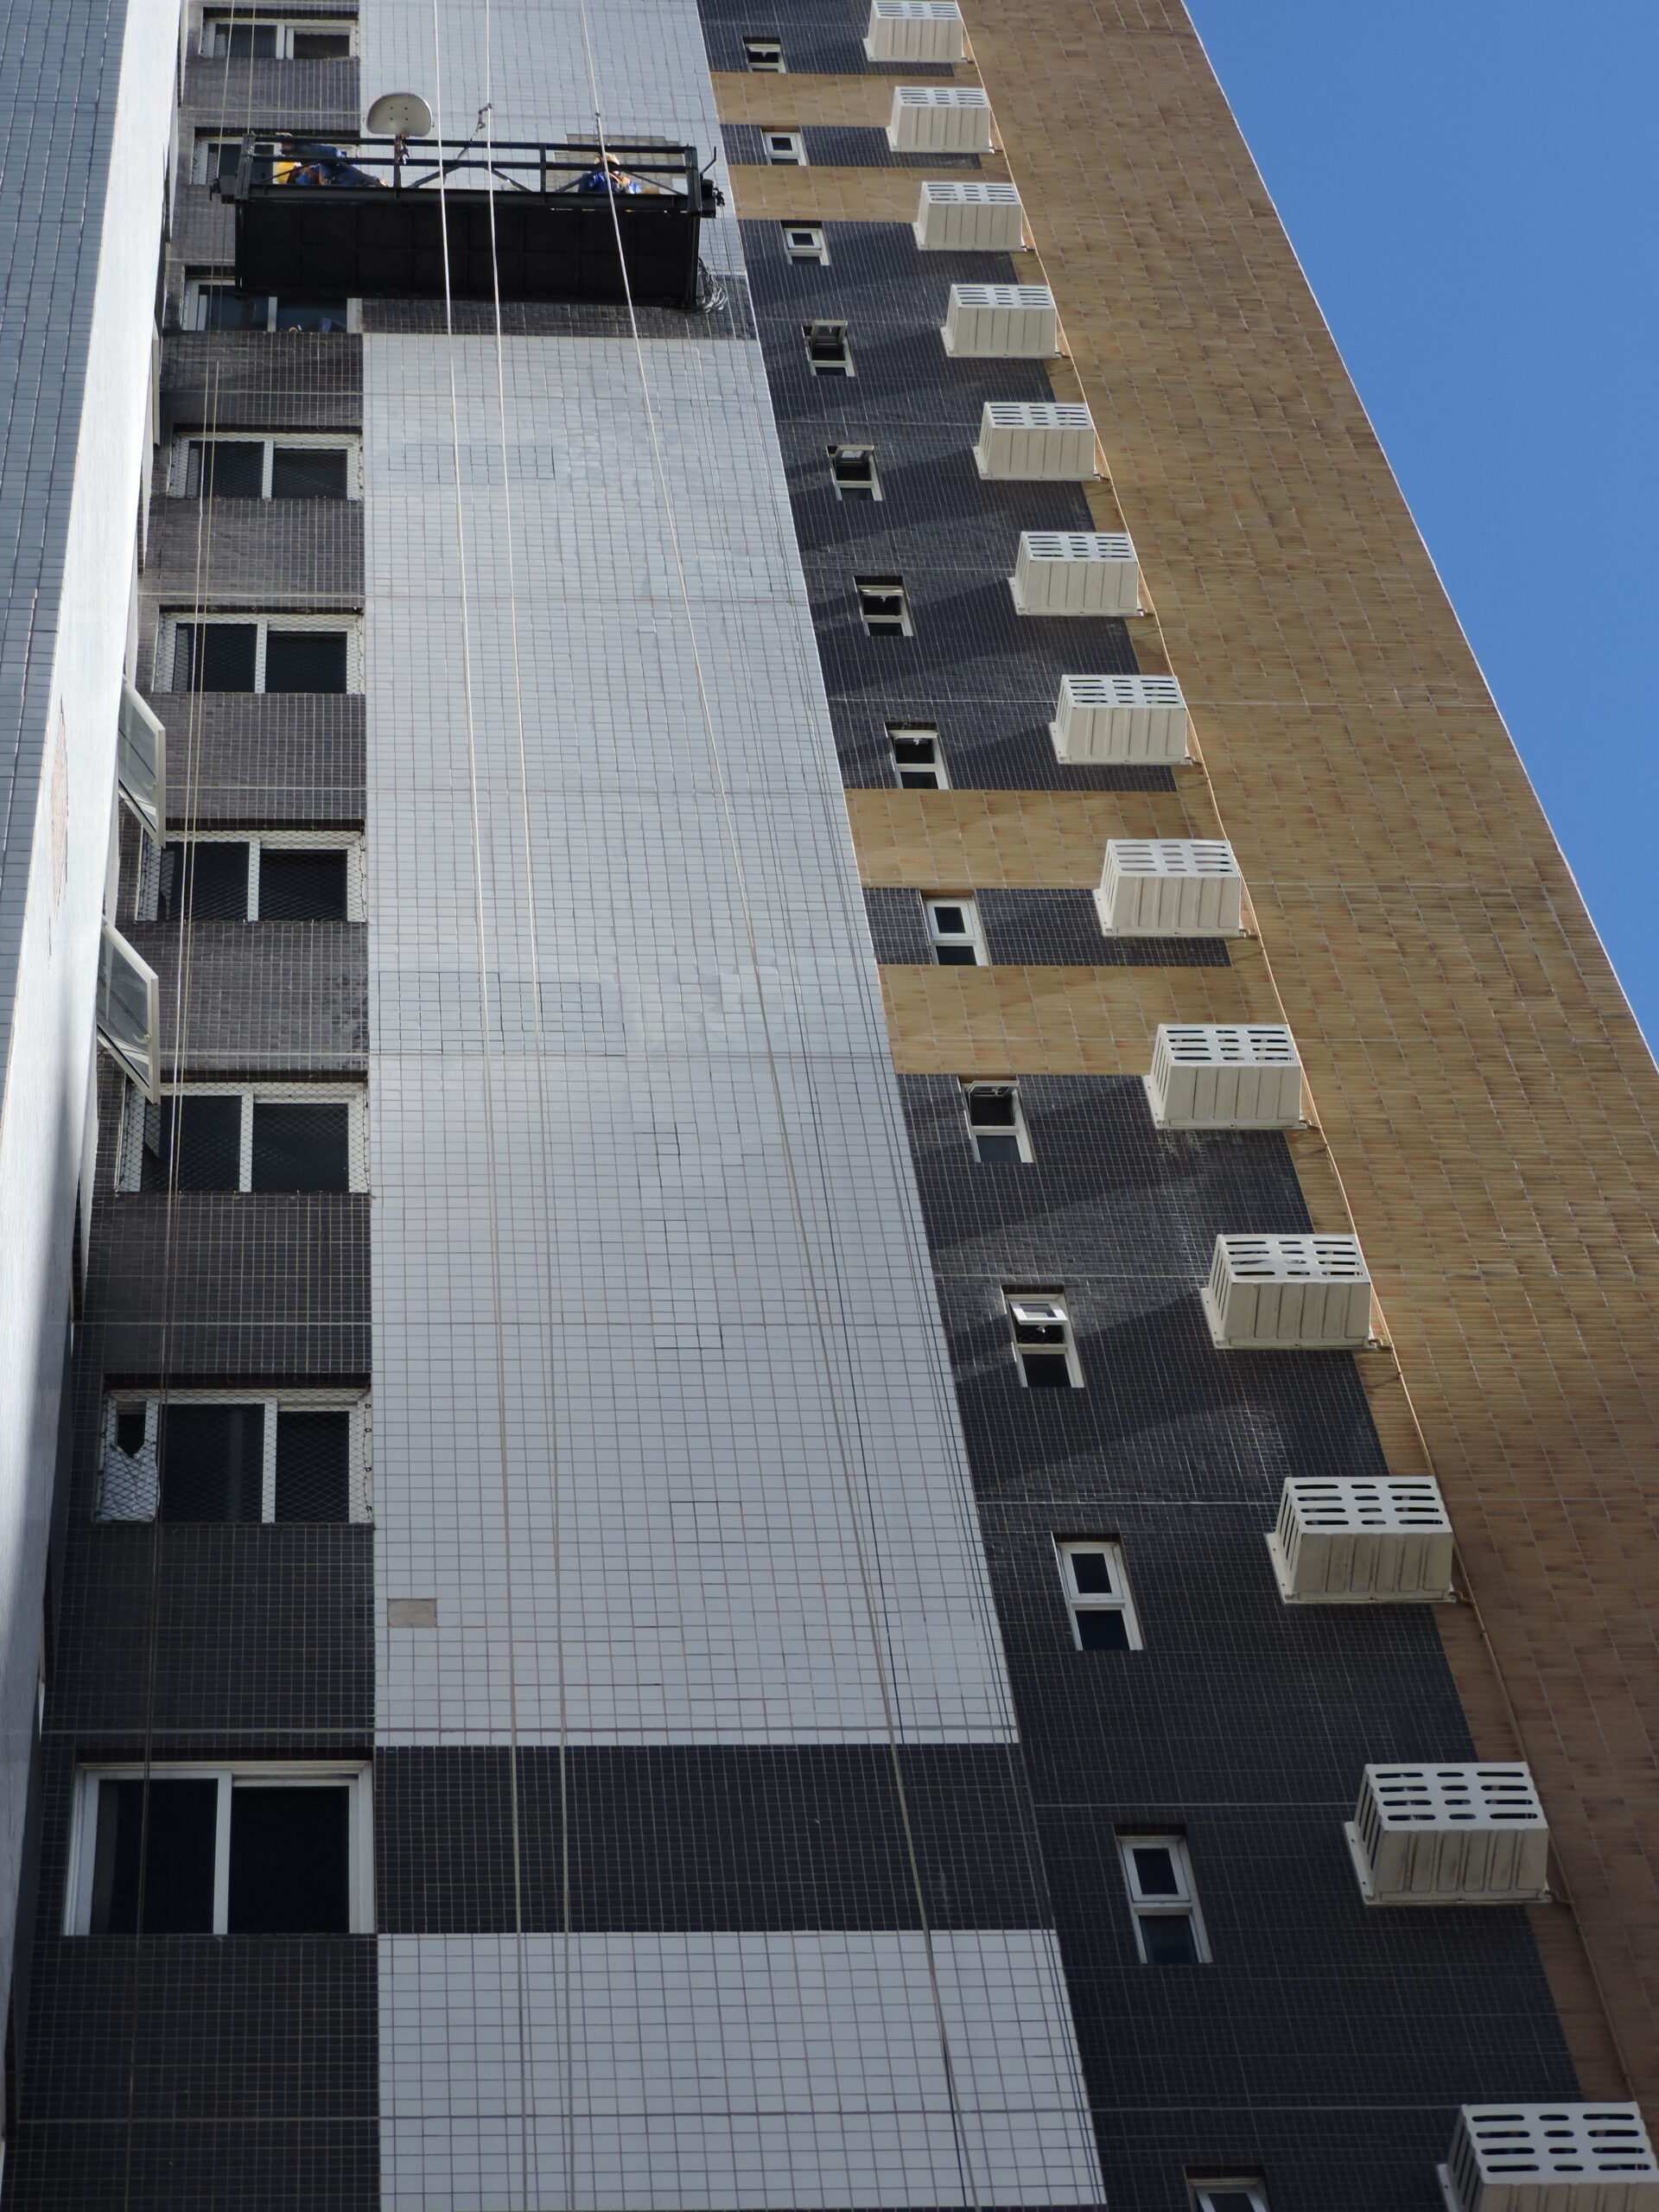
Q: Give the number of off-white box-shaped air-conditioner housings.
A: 13